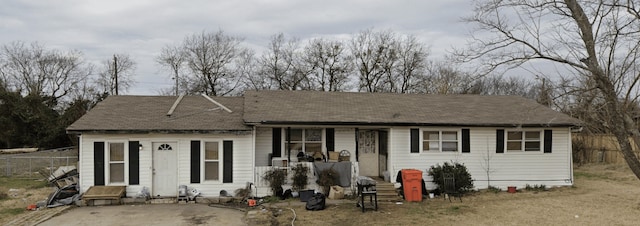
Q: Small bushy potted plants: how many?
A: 3